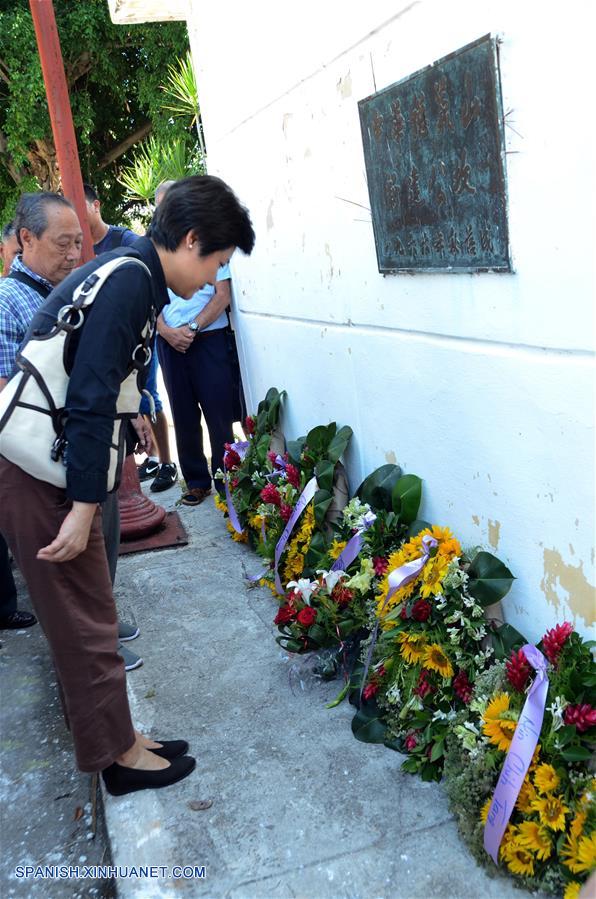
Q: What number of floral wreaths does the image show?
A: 5